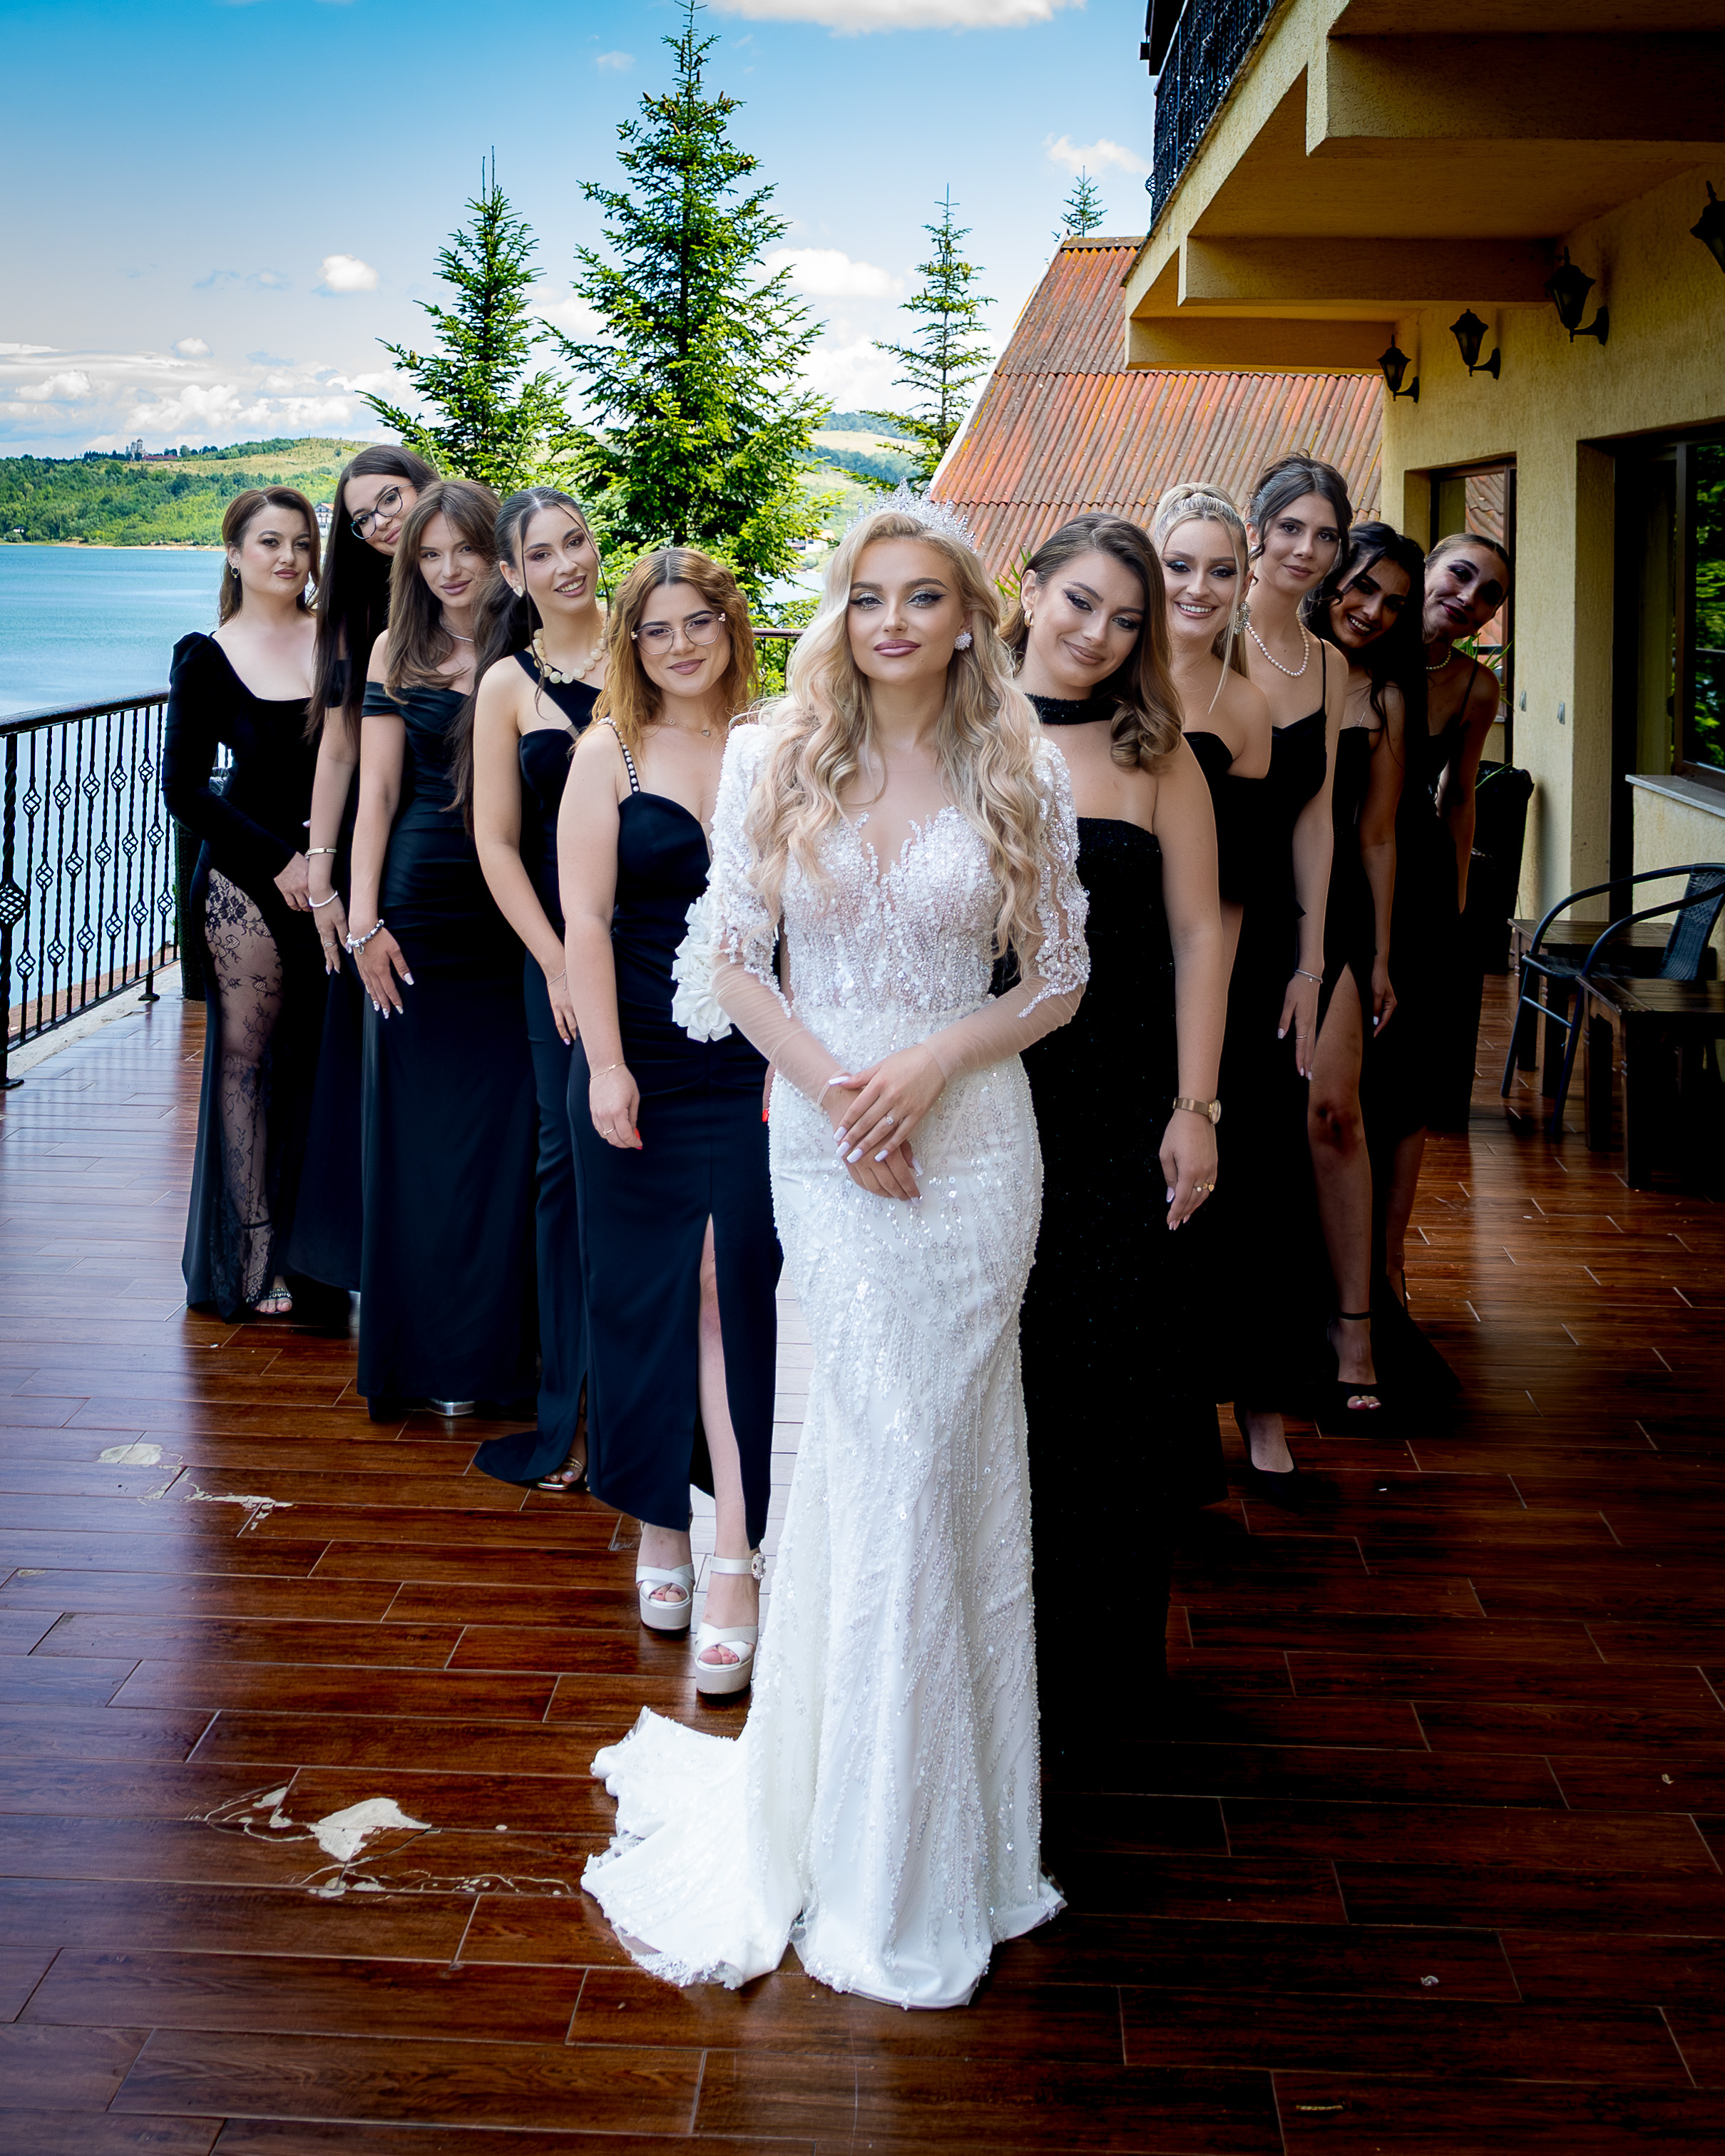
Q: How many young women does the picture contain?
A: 11